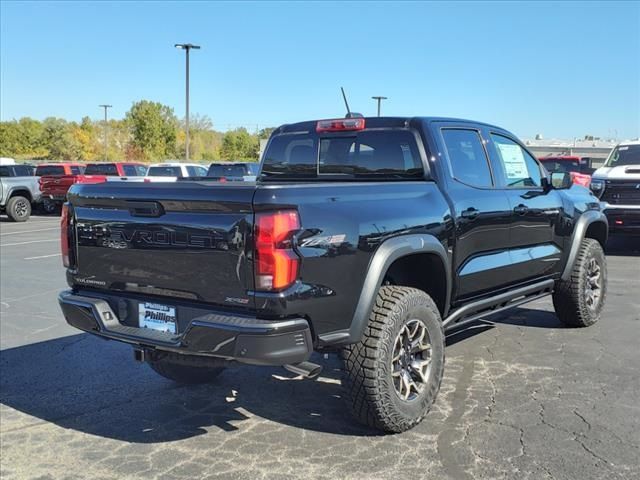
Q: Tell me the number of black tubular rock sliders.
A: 1